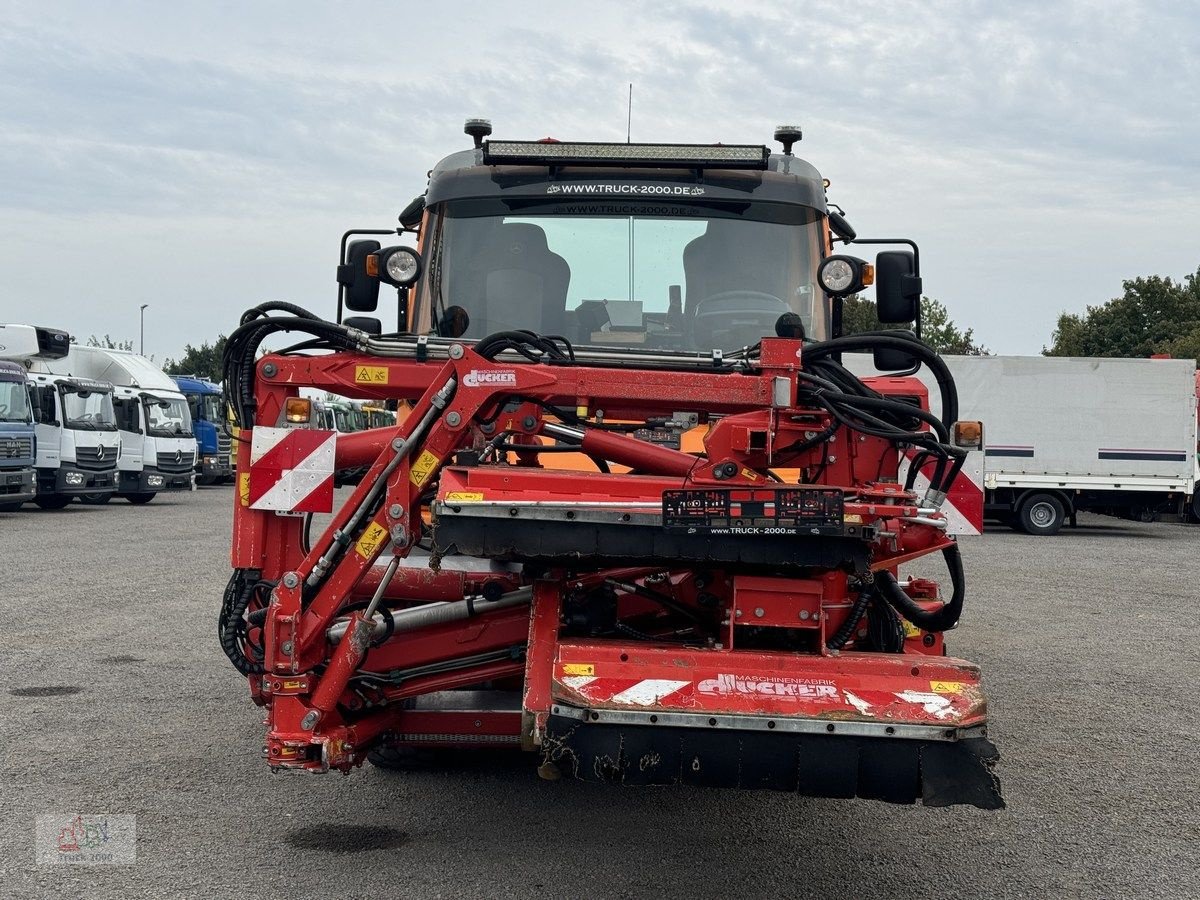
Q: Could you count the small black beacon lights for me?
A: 2